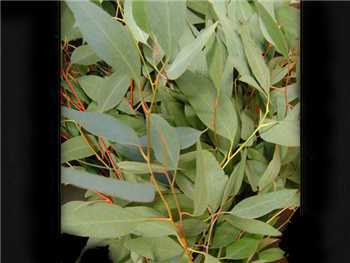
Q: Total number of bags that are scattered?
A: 0